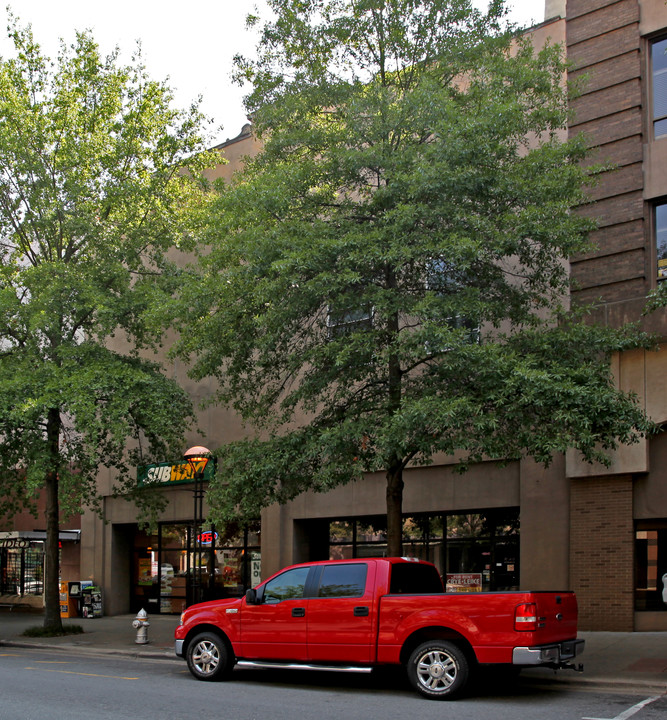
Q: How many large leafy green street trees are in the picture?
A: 2